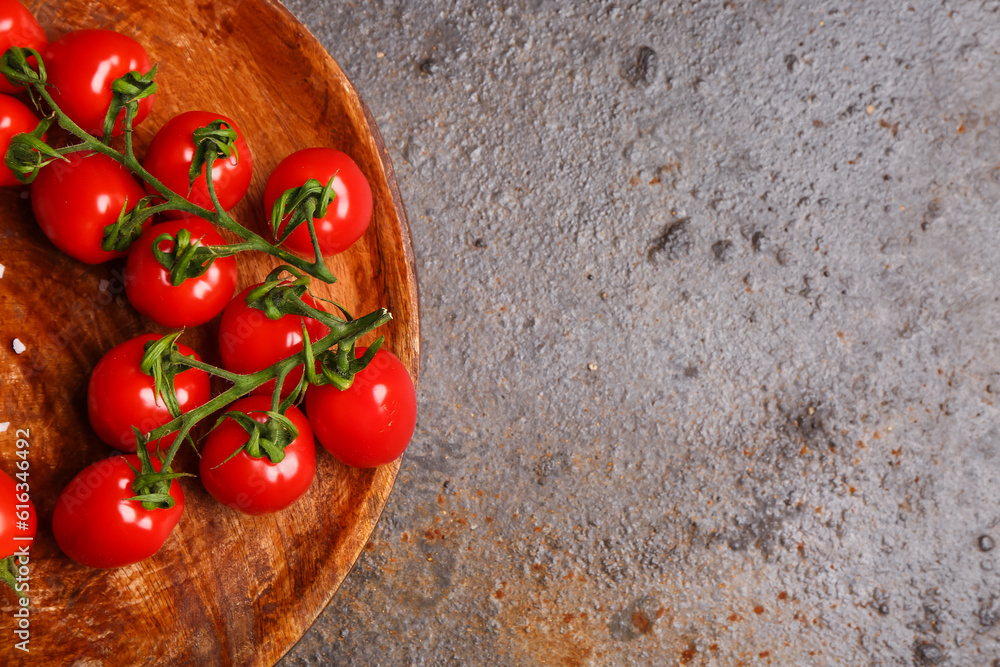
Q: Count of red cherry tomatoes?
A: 13